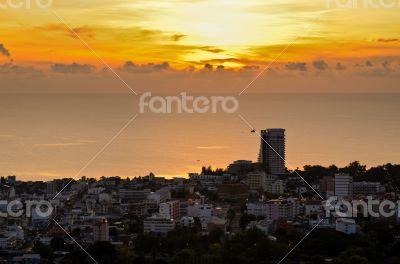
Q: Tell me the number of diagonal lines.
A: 6